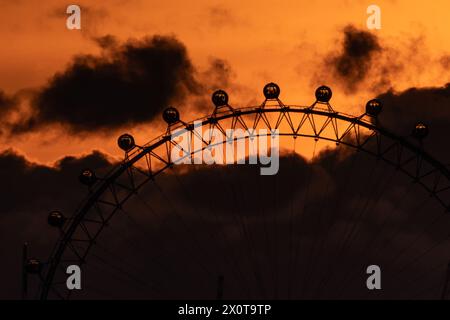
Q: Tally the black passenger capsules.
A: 10